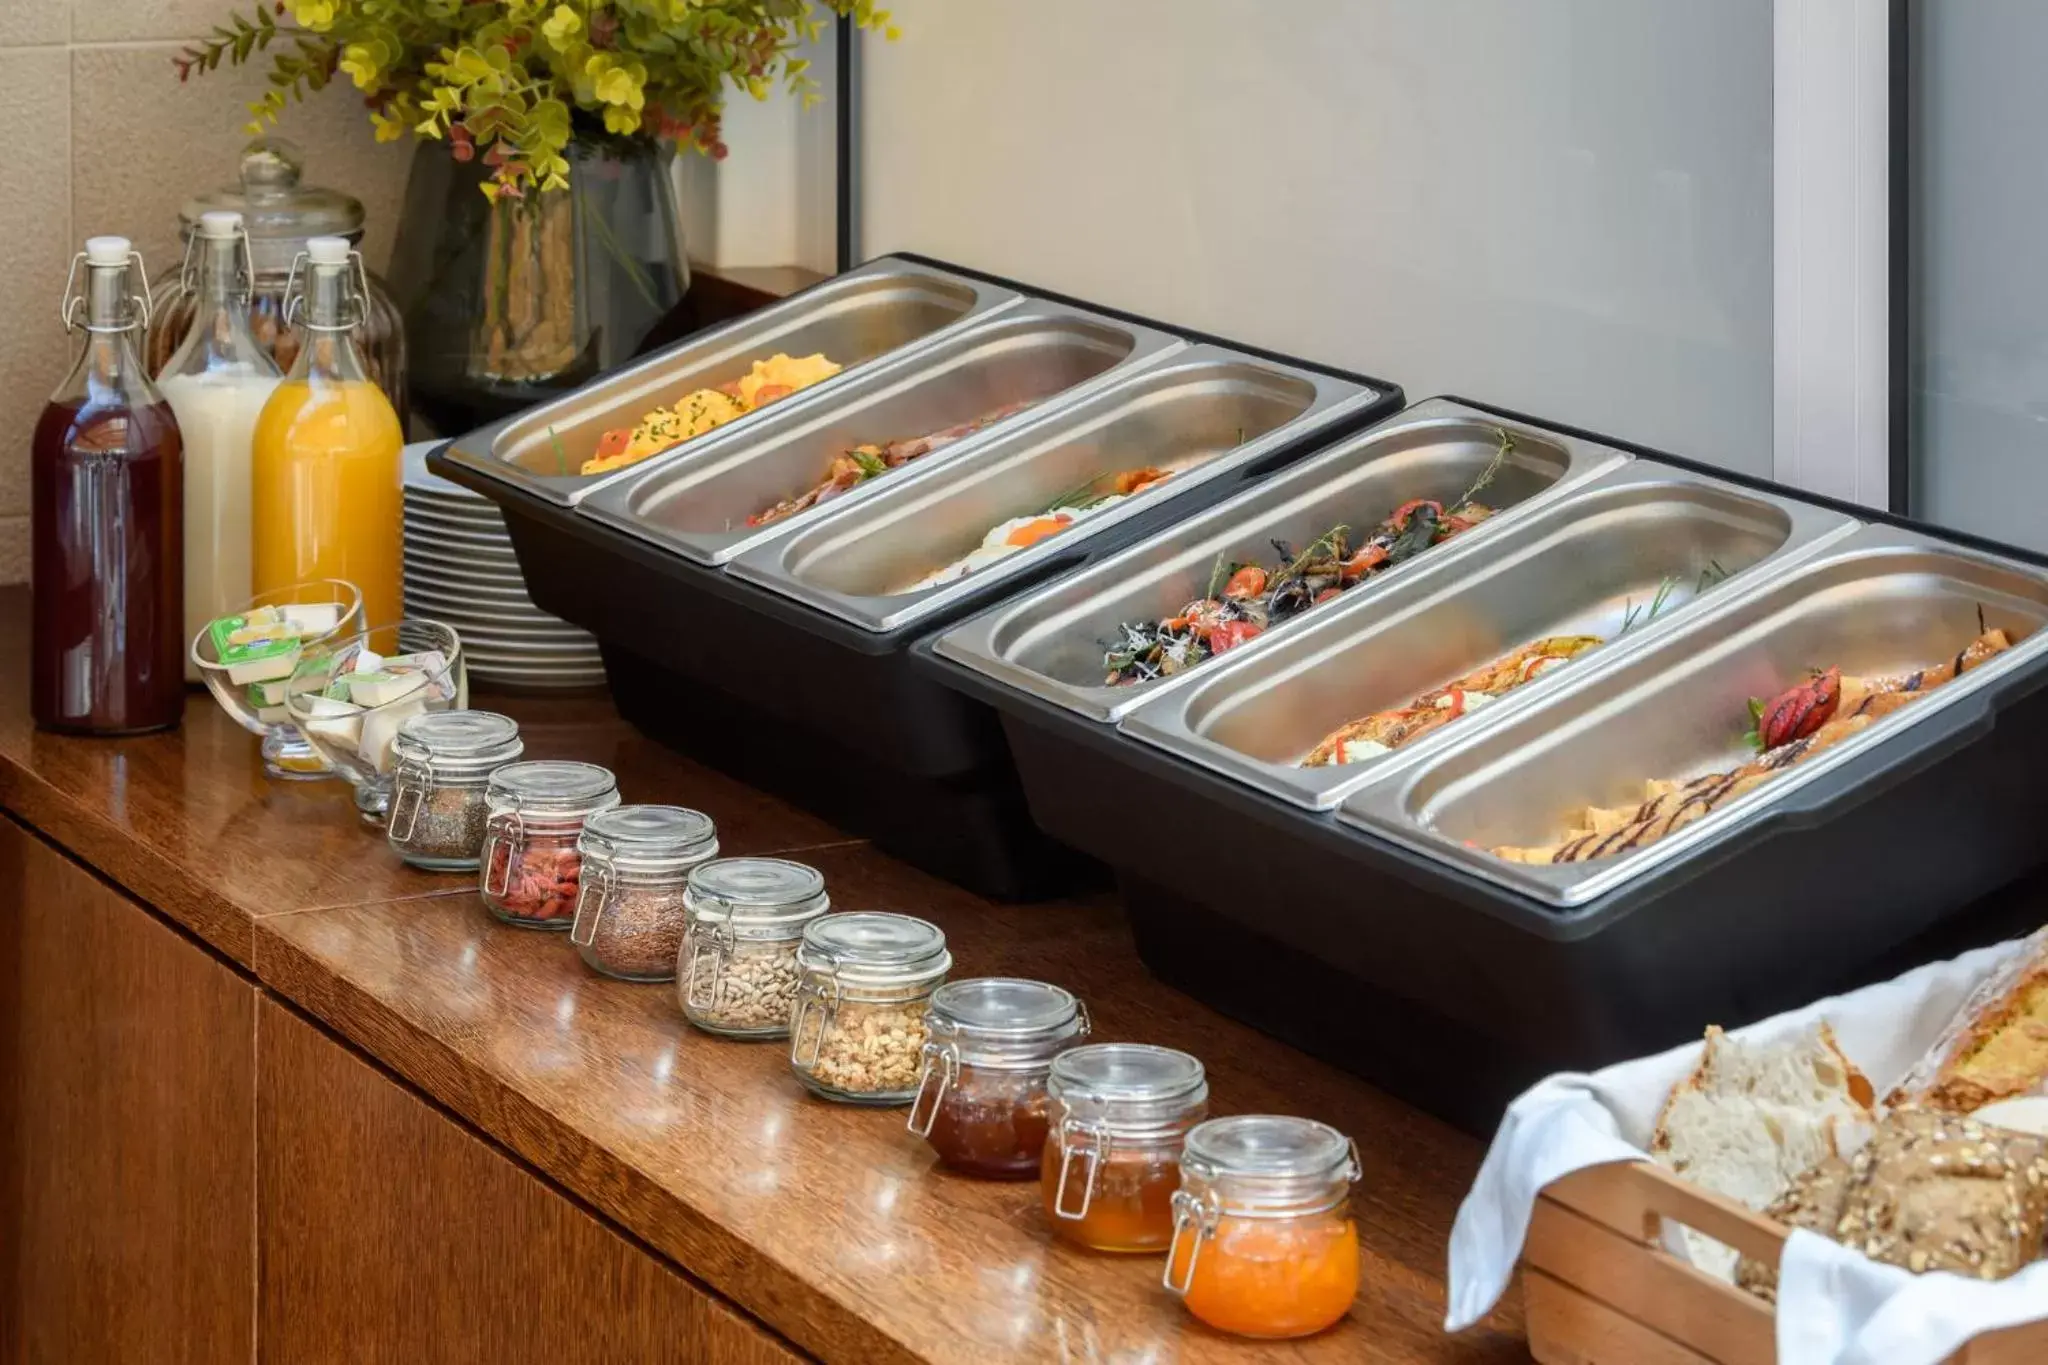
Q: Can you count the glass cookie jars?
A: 1